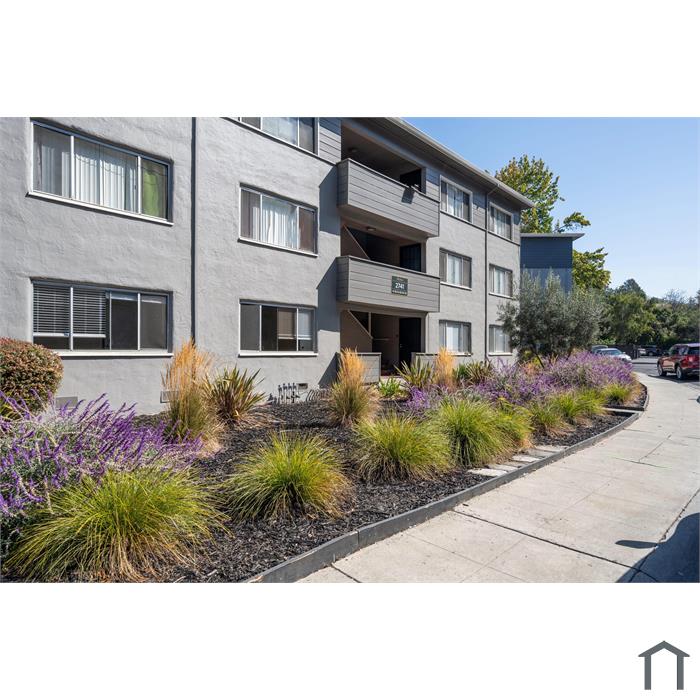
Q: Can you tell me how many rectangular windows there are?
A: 11